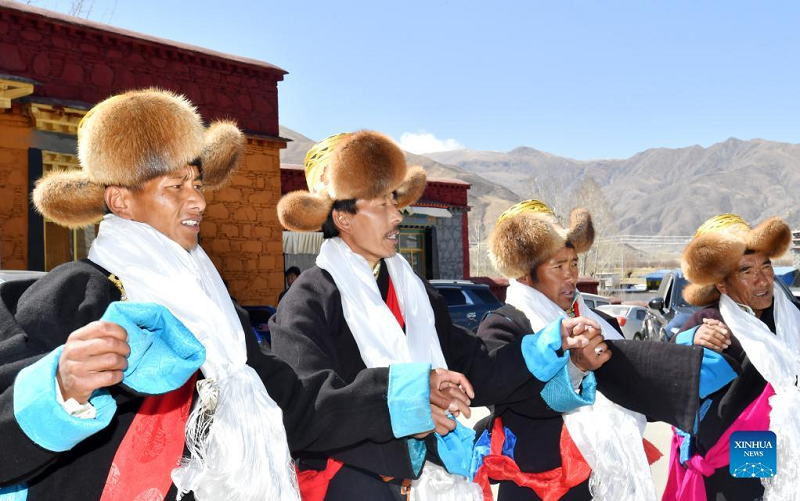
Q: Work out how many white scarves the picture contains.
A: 4